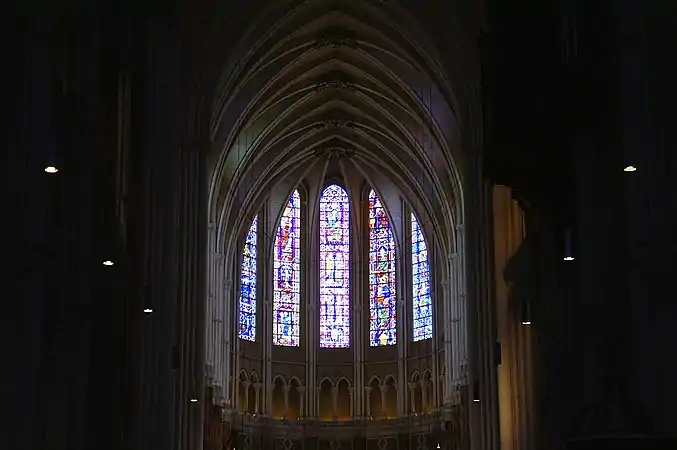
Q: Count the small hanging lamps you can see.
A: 8